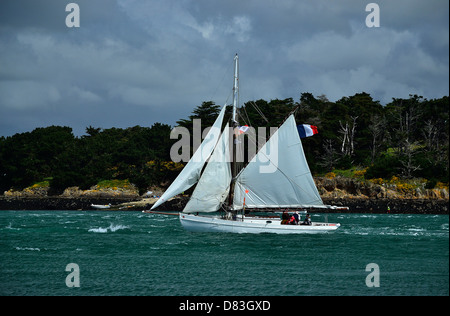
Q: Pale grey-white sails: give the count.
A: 3